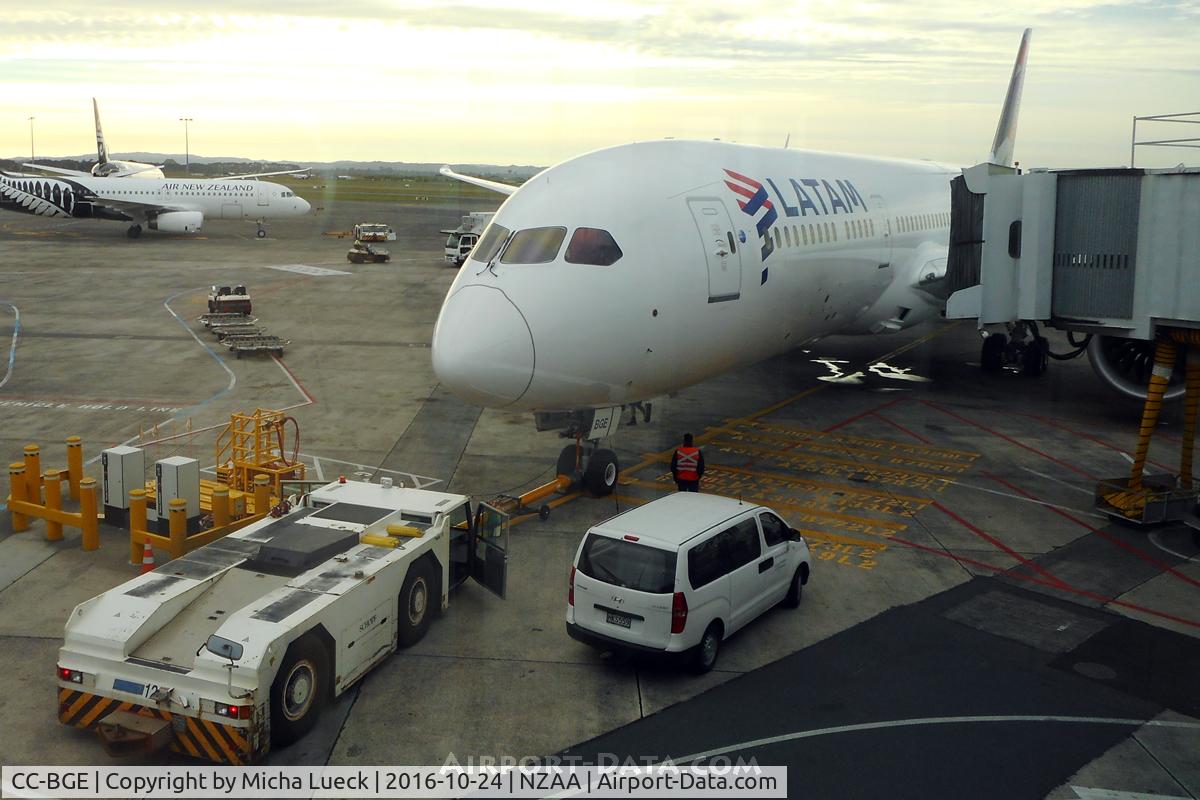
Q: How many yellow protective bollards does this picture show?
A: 9